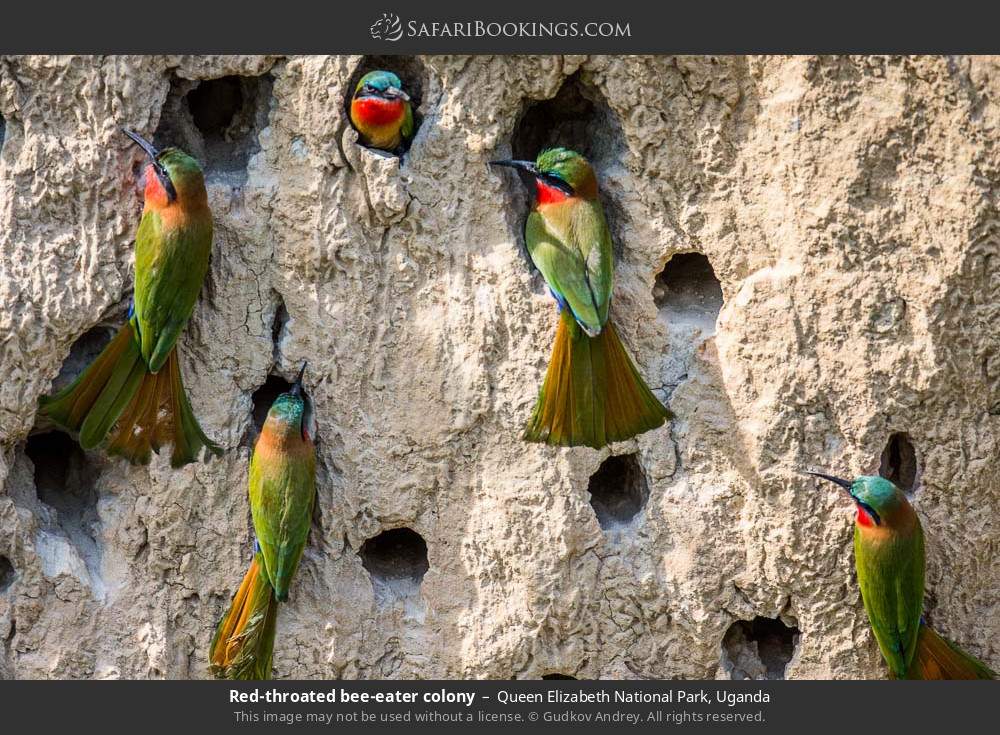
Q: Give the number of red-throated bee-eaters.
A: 5